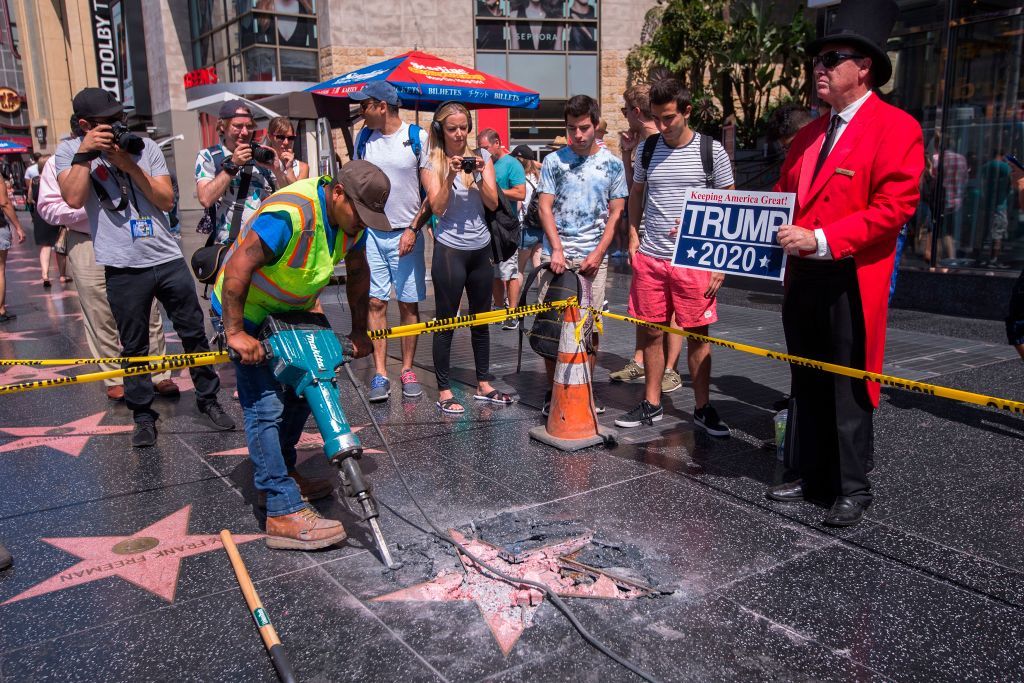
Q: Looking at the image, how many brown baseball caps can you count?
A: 1